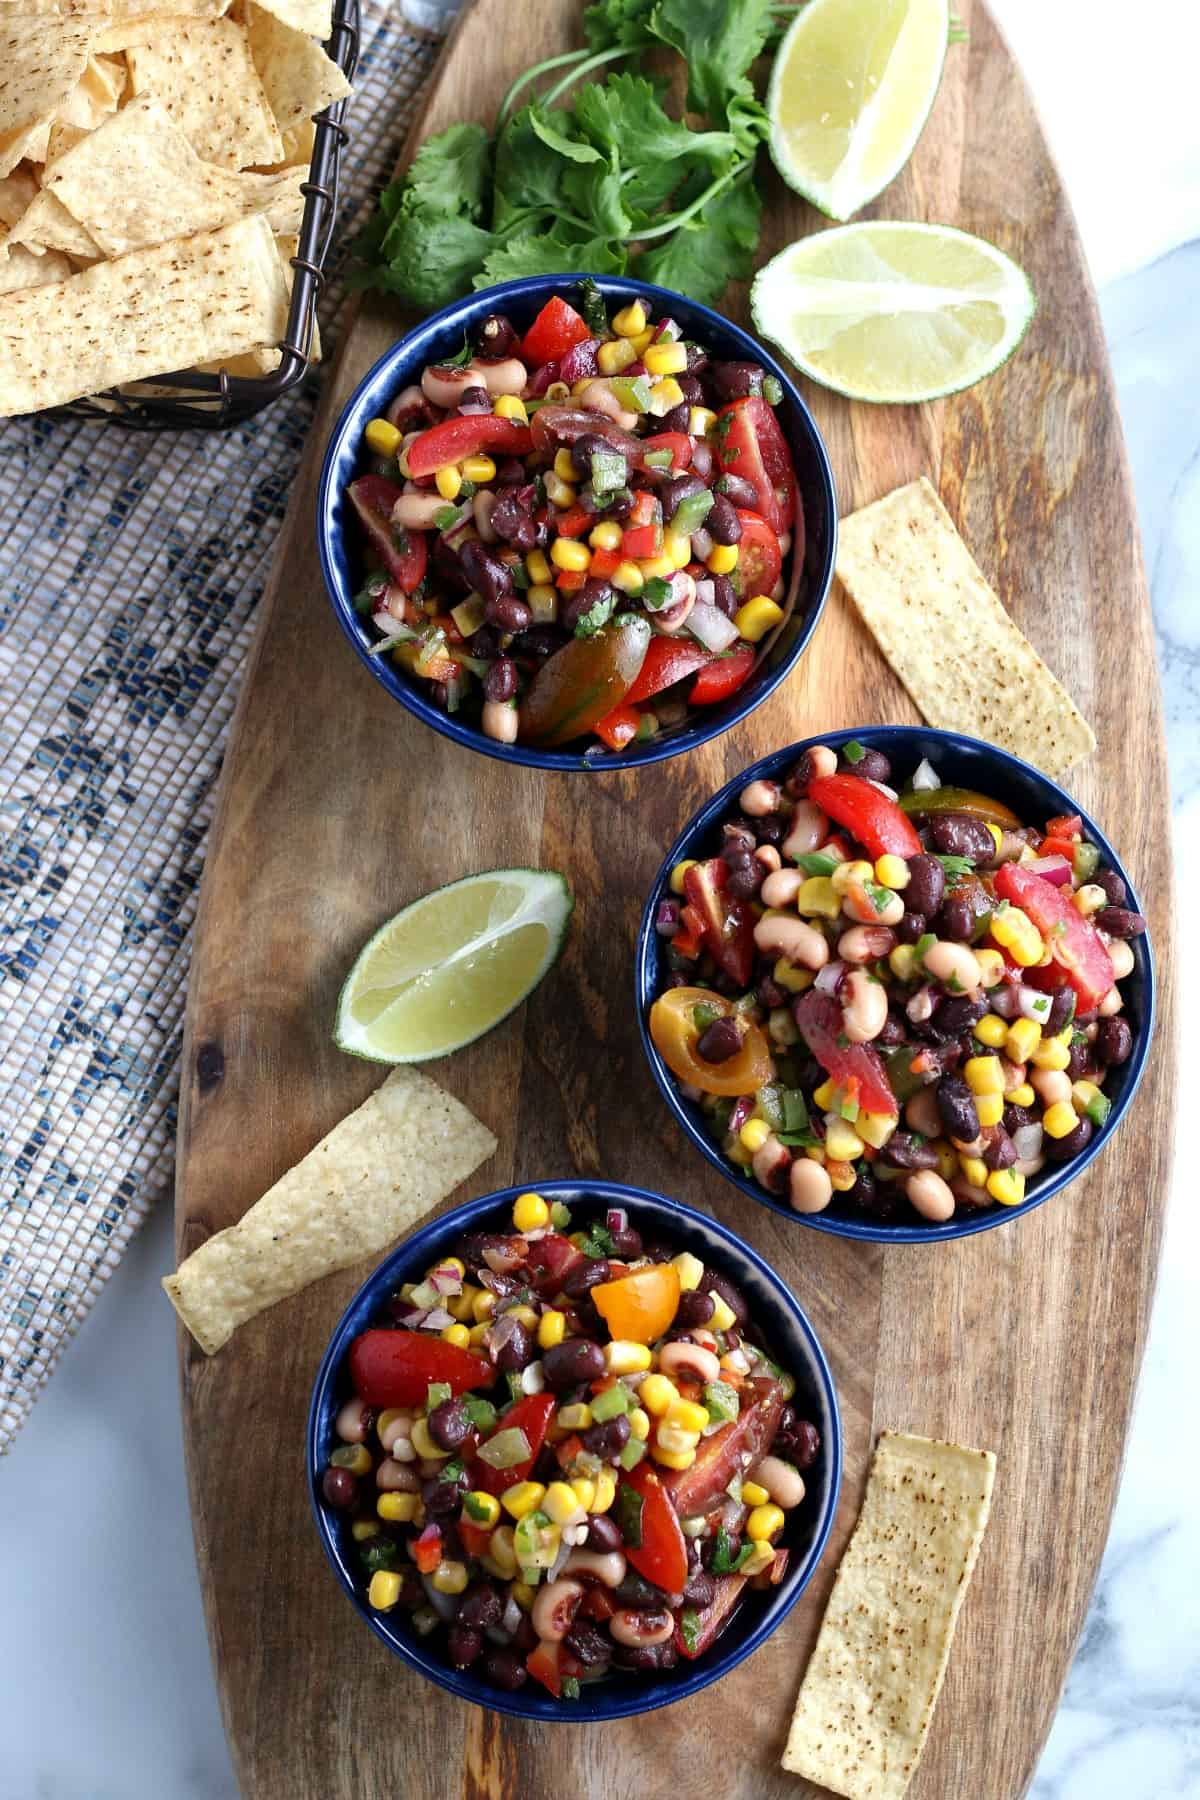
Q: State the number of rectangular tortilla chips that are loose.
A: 3